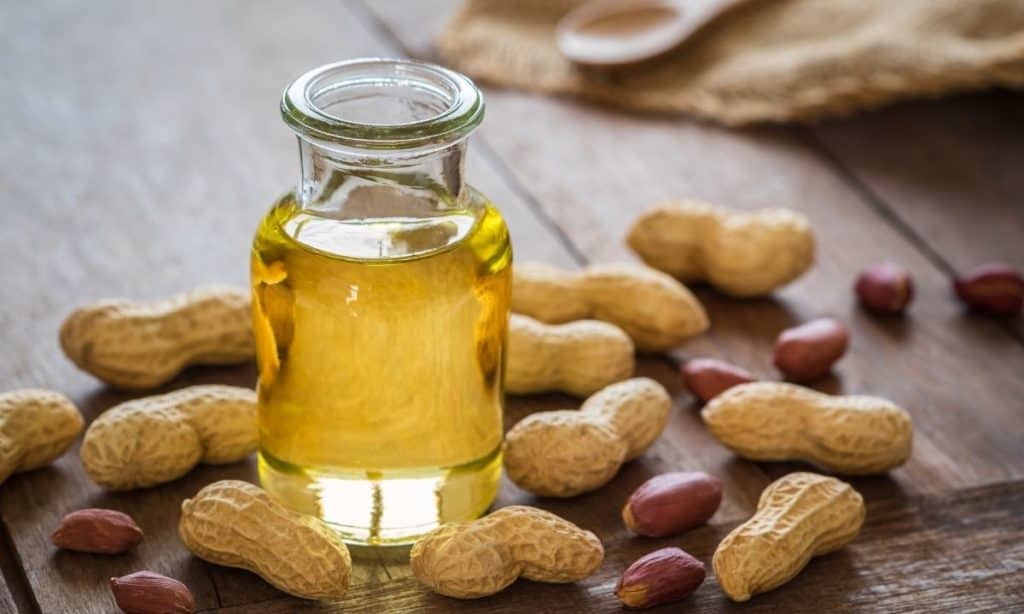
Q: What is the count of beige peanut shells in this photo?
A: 11